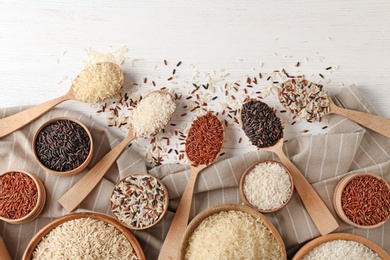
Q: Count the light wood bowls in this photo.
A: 8